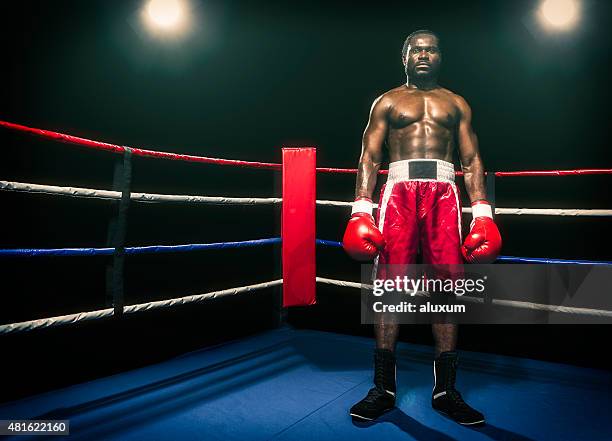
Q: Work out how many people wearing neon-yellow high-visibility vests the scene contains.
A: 0